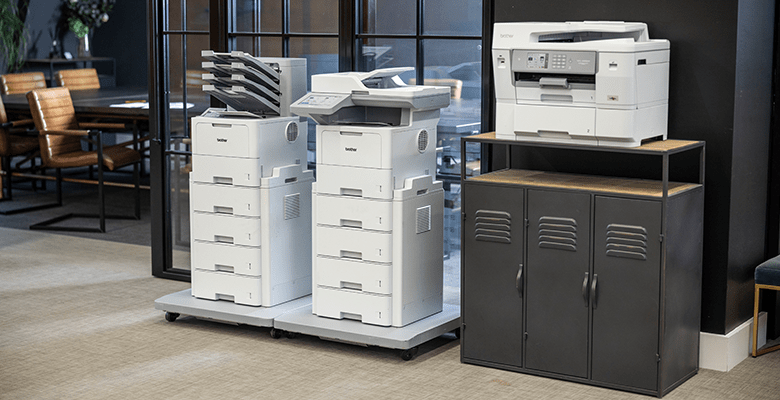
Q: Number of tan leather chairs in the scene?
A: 4